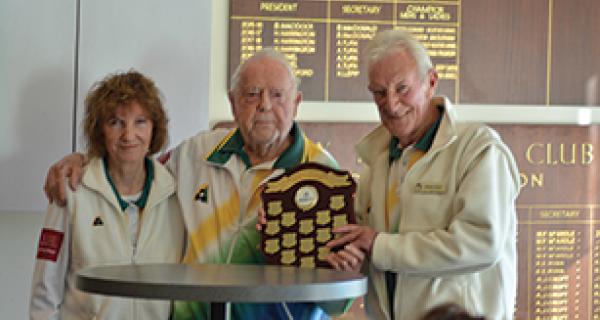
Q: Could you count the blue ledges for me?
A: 0